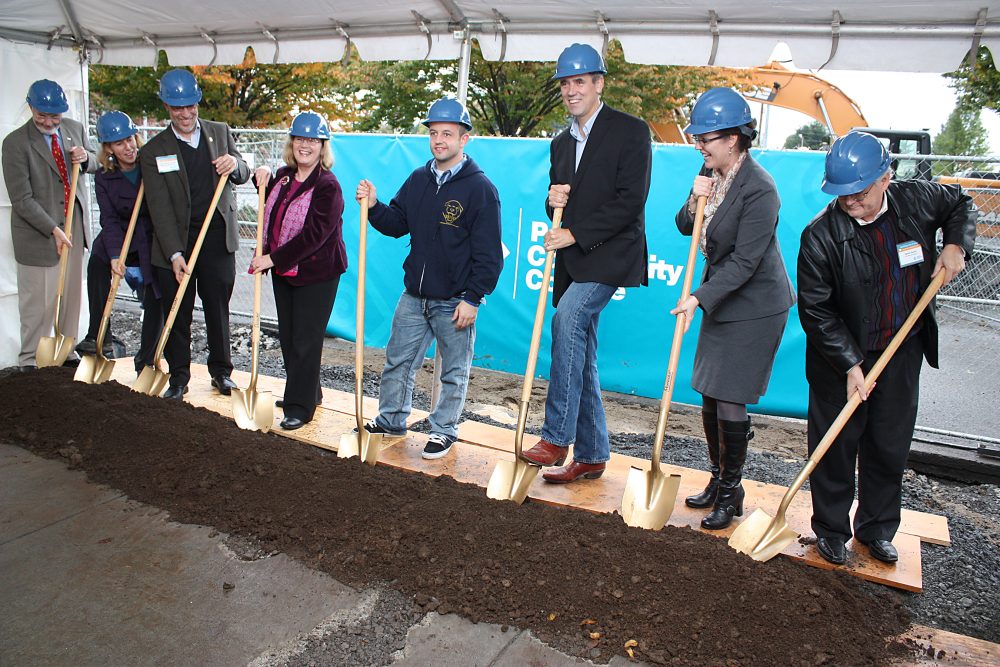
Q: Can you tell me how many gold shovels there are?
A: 8